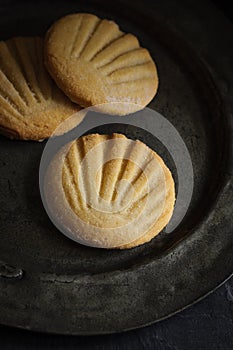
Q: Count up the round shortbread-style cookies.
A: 3